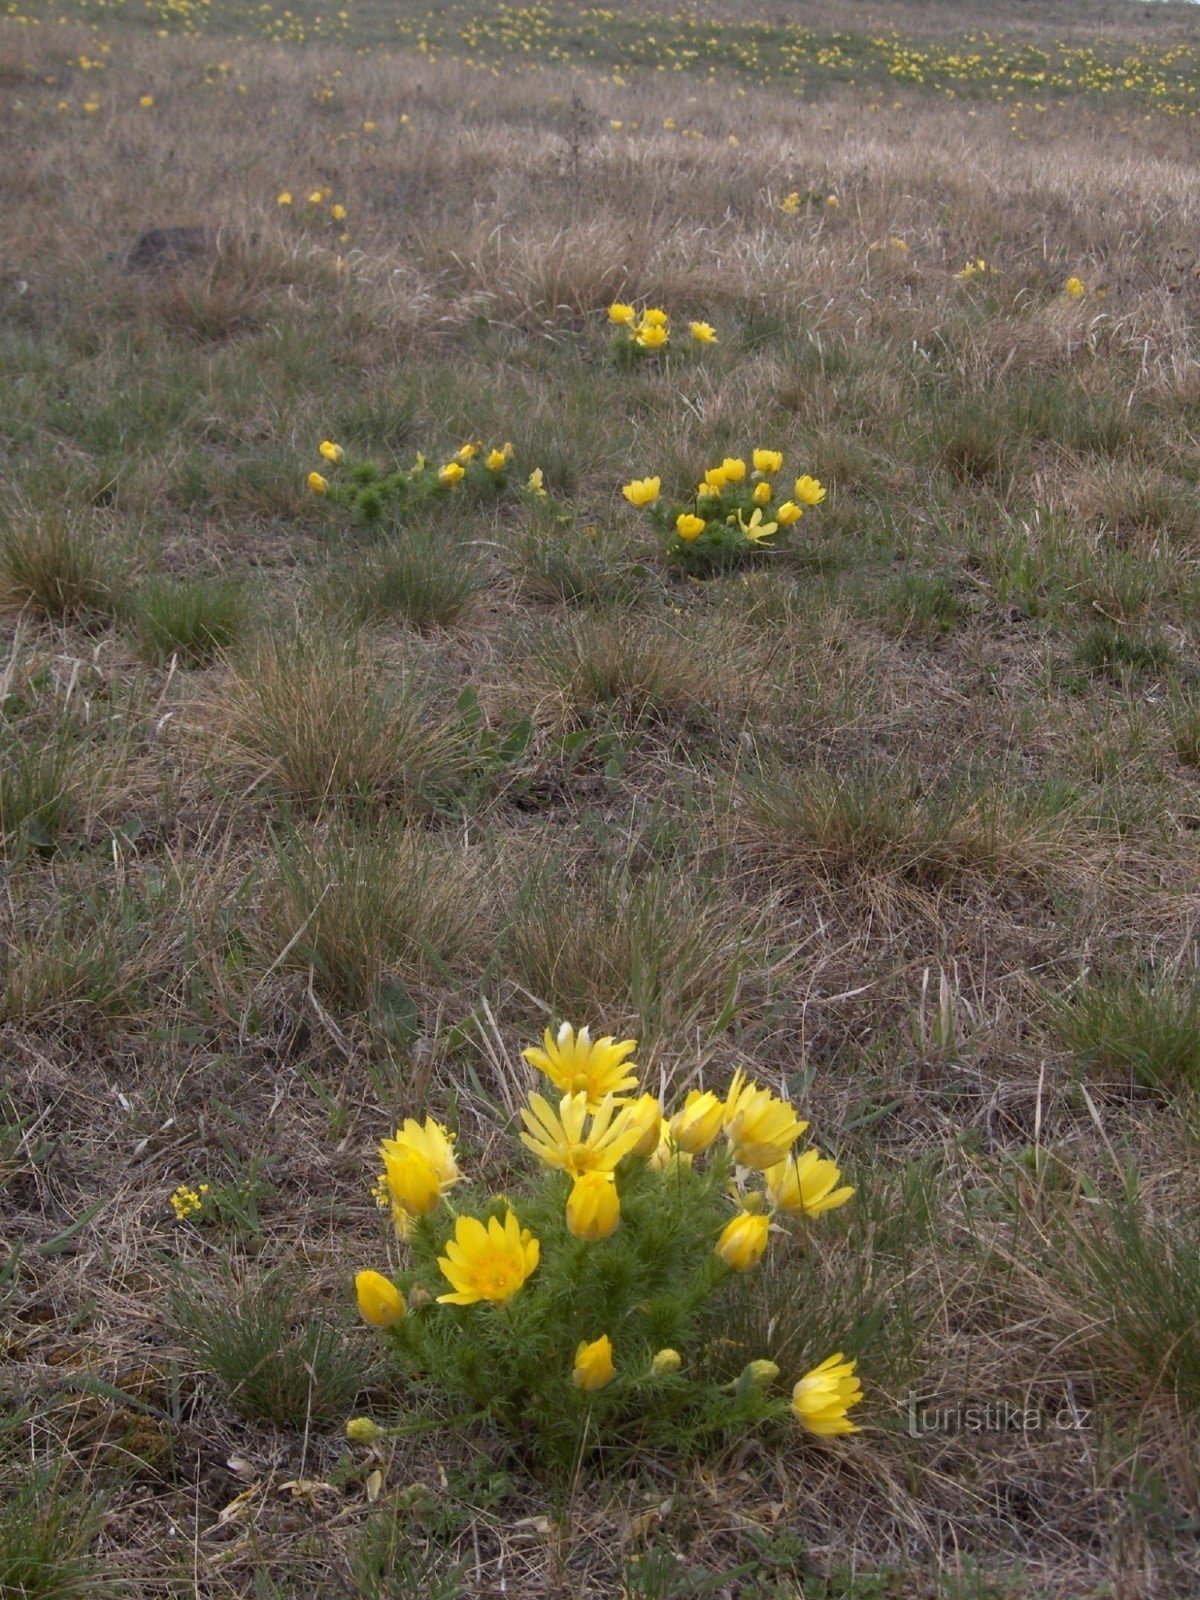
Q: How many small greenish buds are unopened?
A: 3